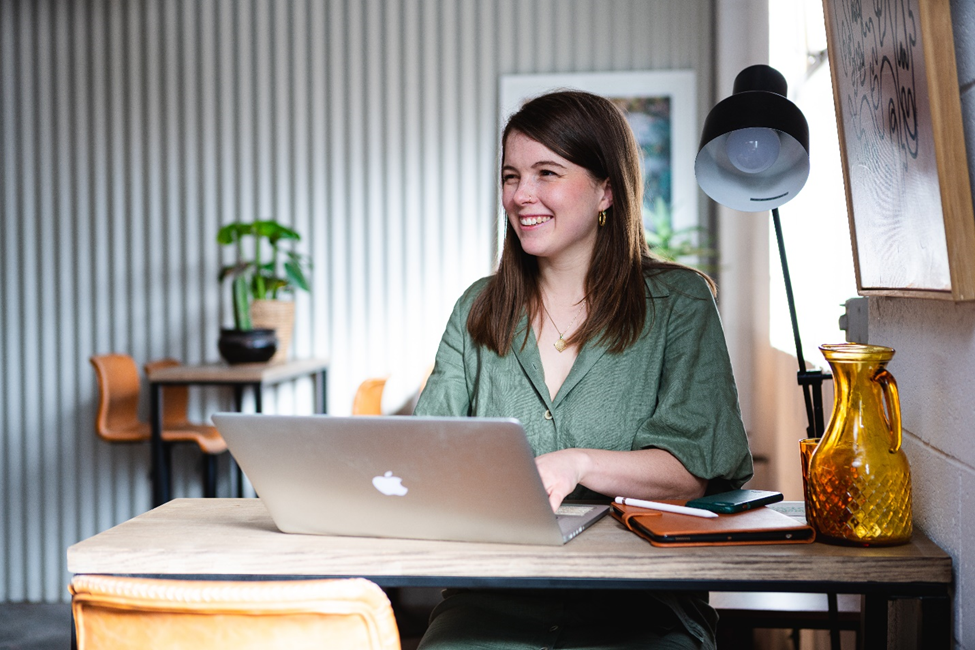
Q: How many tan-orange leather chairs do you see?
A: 4